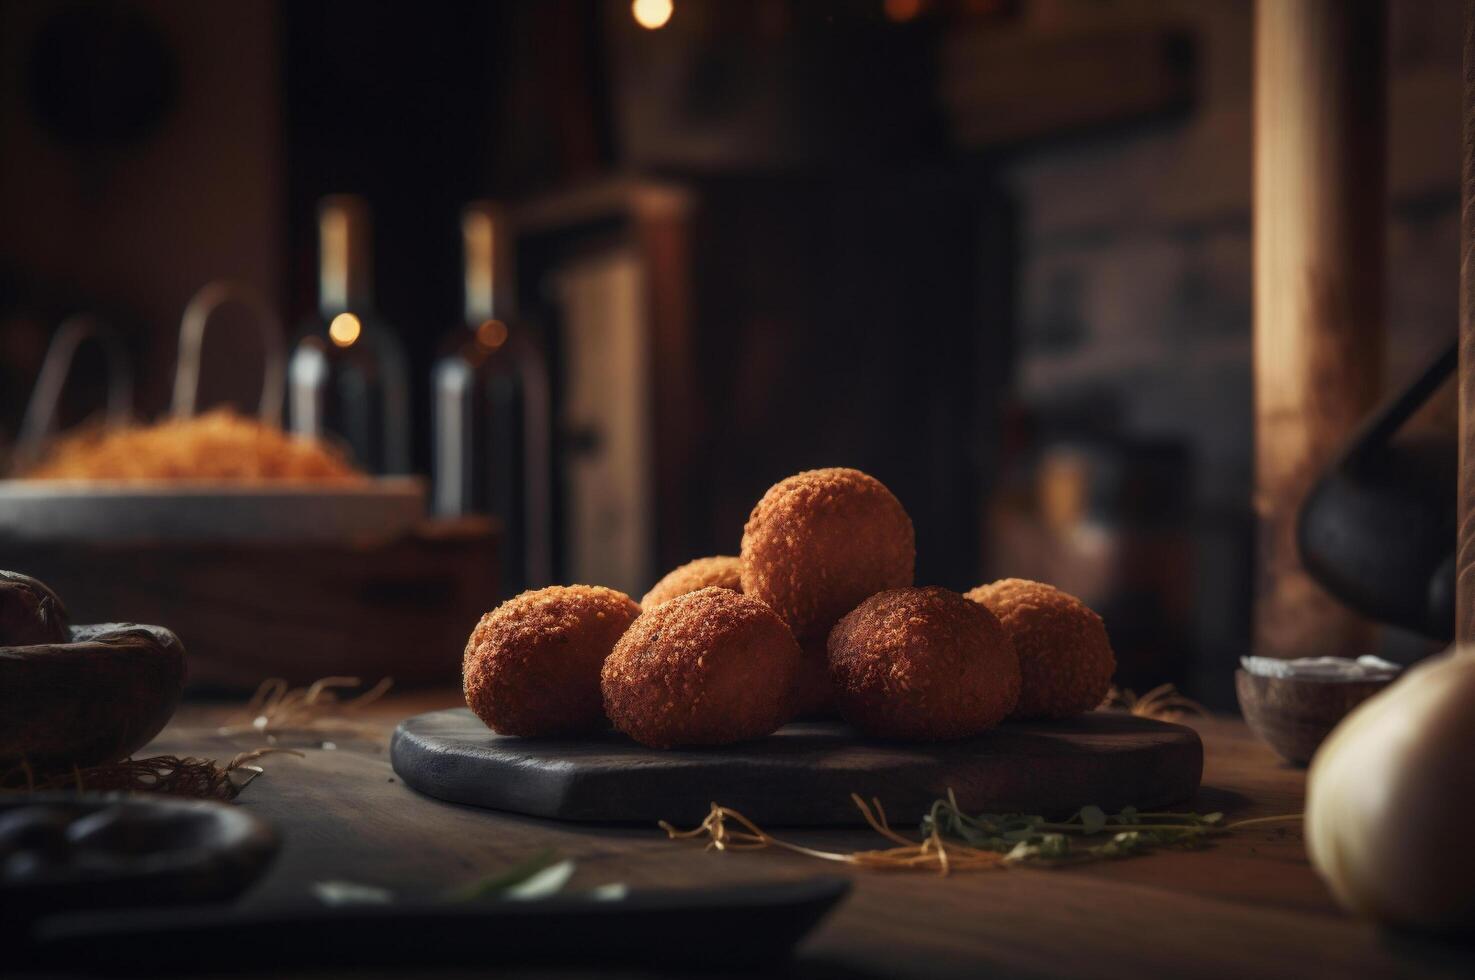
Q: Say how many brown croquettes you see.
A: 6